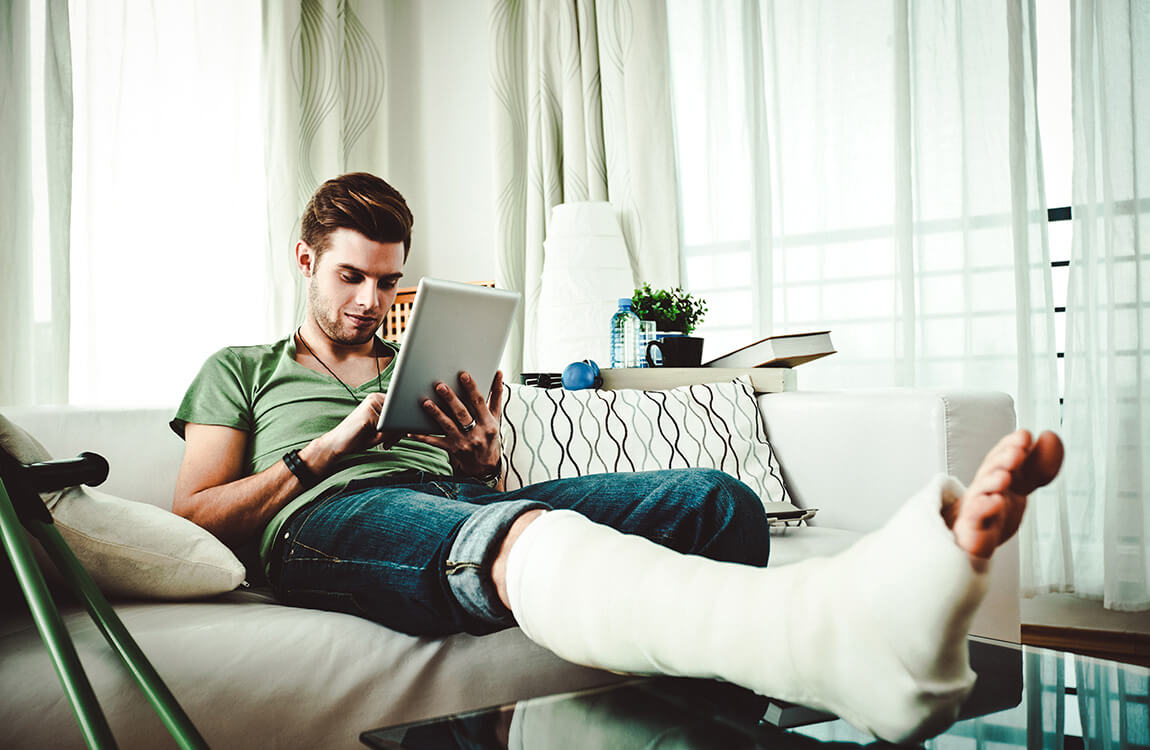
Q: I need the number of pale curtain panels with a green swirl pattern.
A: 2